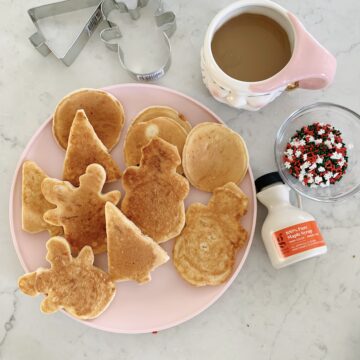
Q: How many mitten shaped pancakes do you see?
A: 0